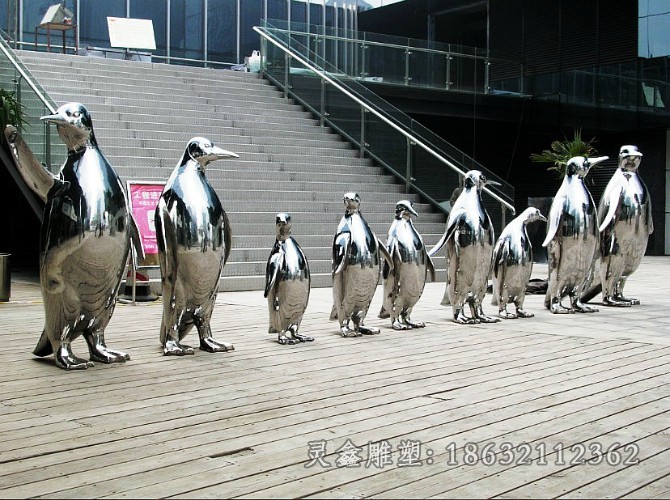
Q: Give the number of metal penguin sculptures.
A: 9